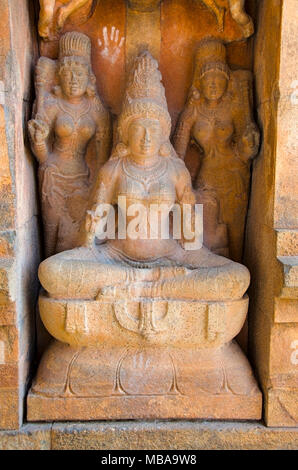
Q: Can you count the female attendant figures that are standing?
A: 2